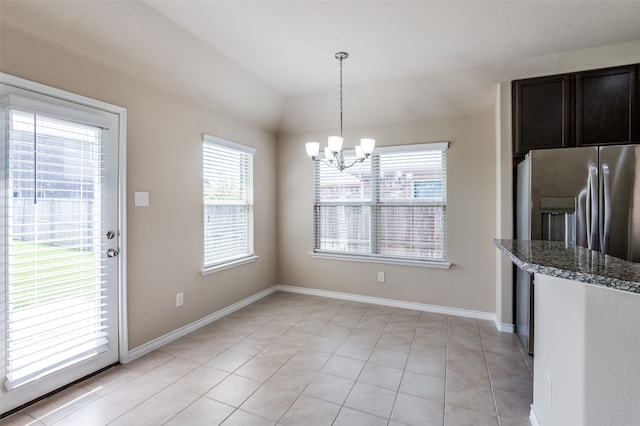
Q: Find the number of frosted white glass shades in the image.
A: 5